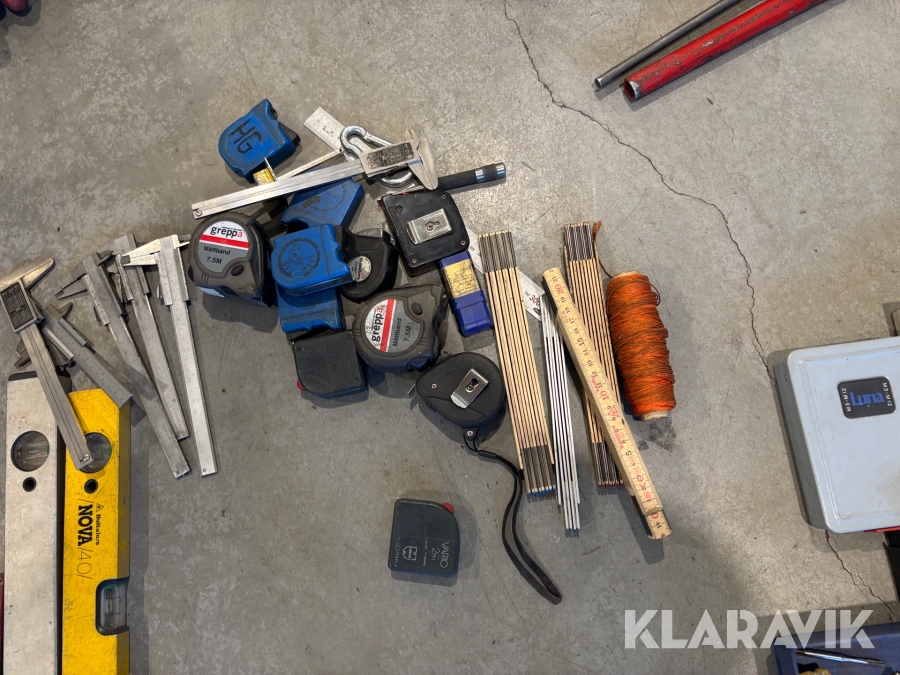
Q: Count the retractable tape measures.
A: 11